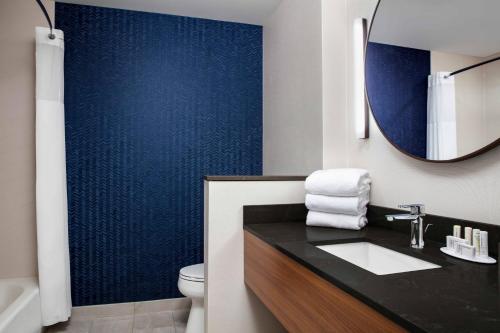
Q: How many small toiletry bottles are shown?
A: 4